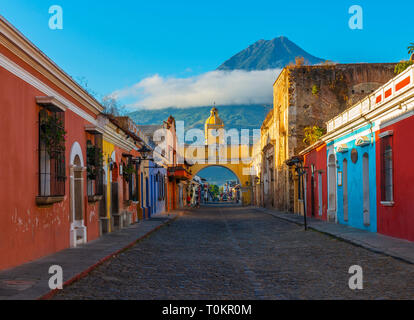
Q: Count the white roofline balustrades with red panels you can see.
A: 1